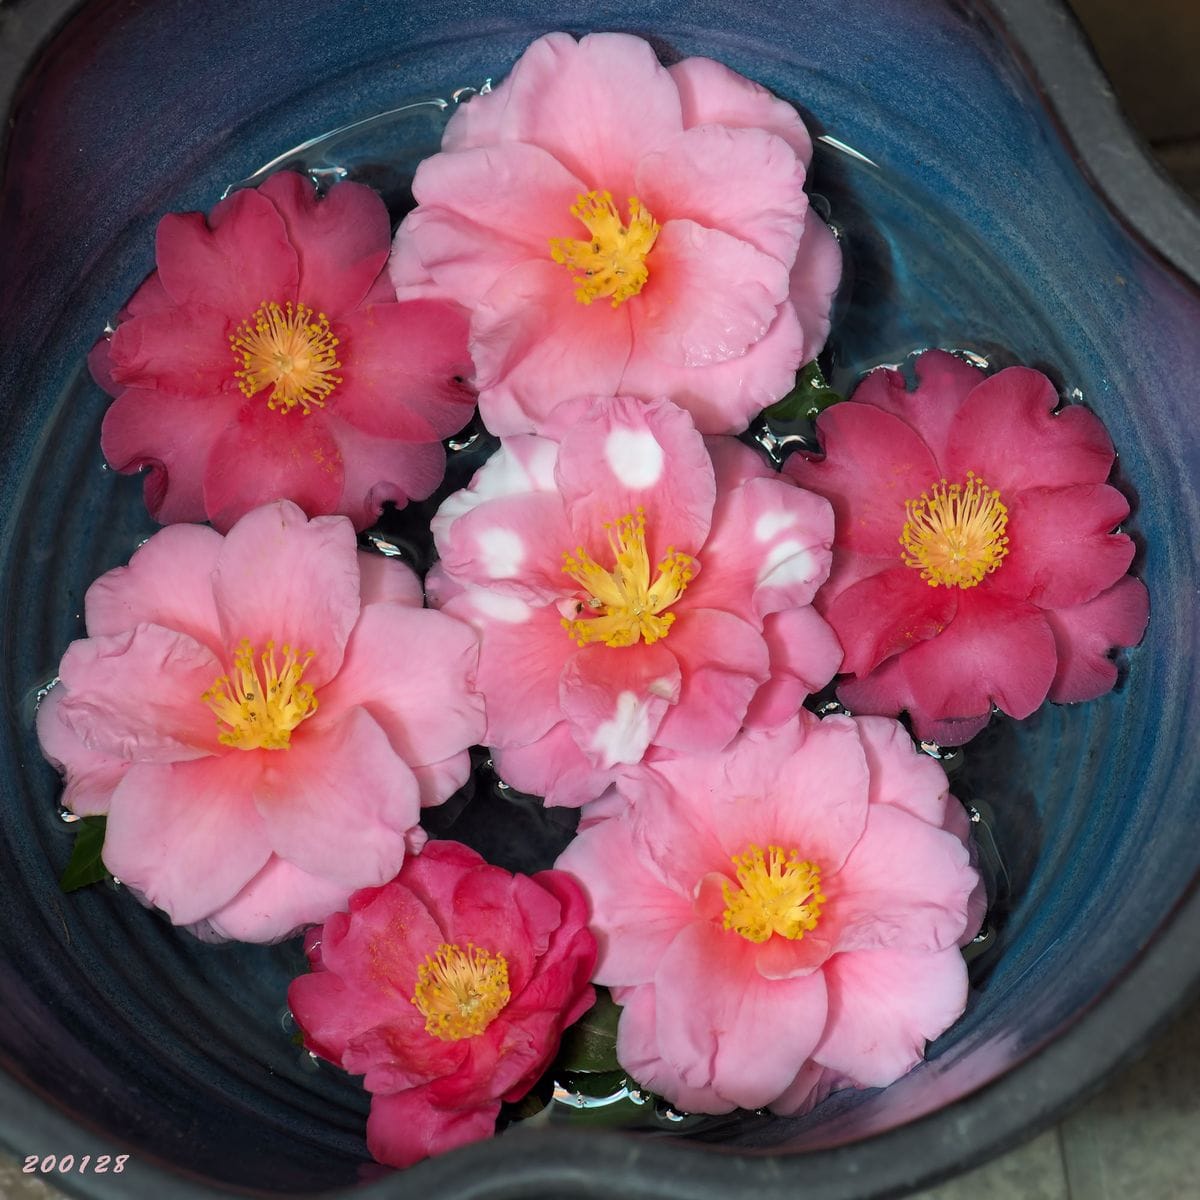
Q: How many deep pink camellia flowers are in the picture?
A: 3